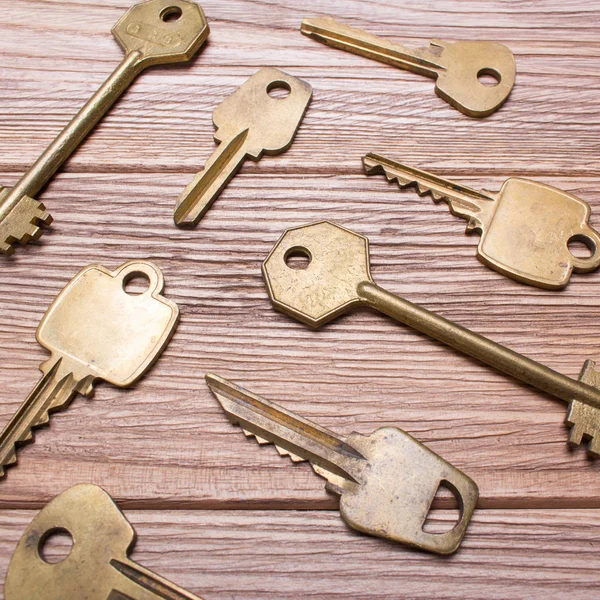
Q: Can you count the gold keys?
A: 8